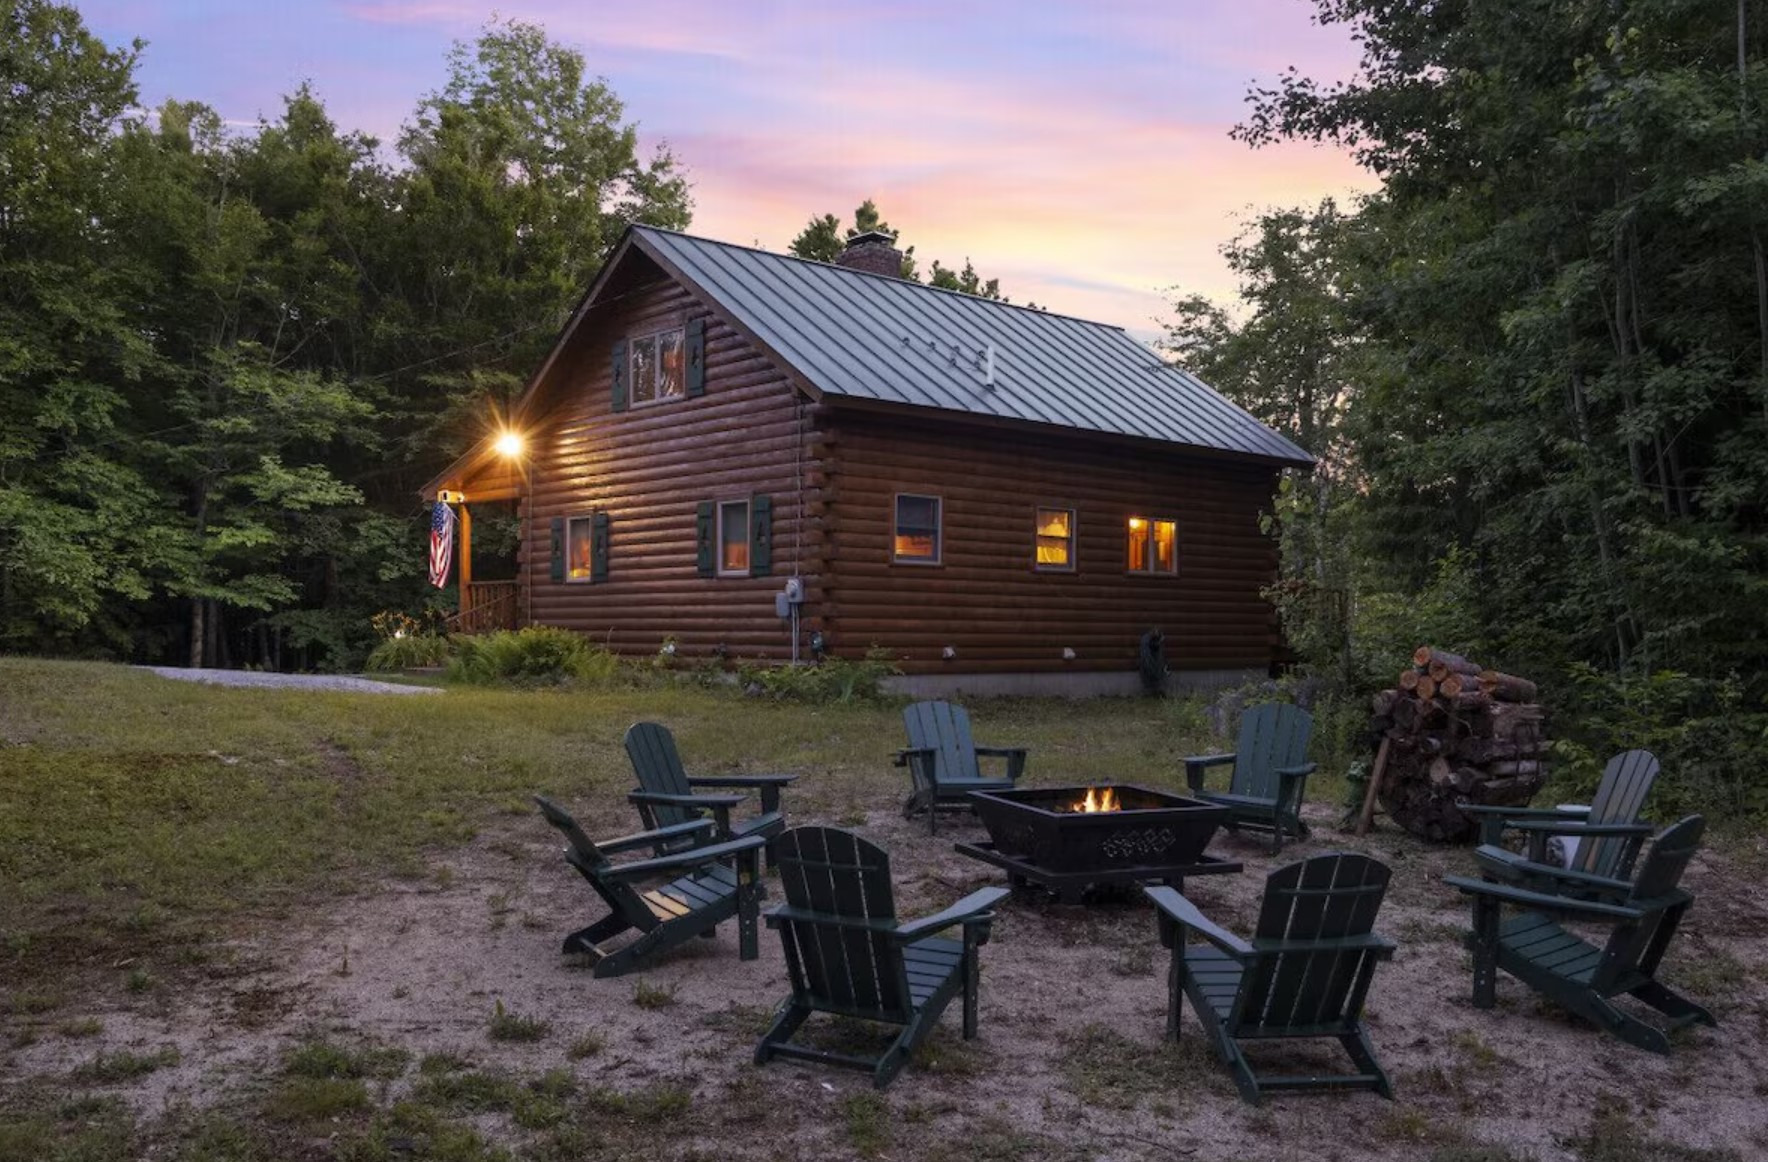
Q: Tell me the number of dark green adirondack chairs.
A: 8